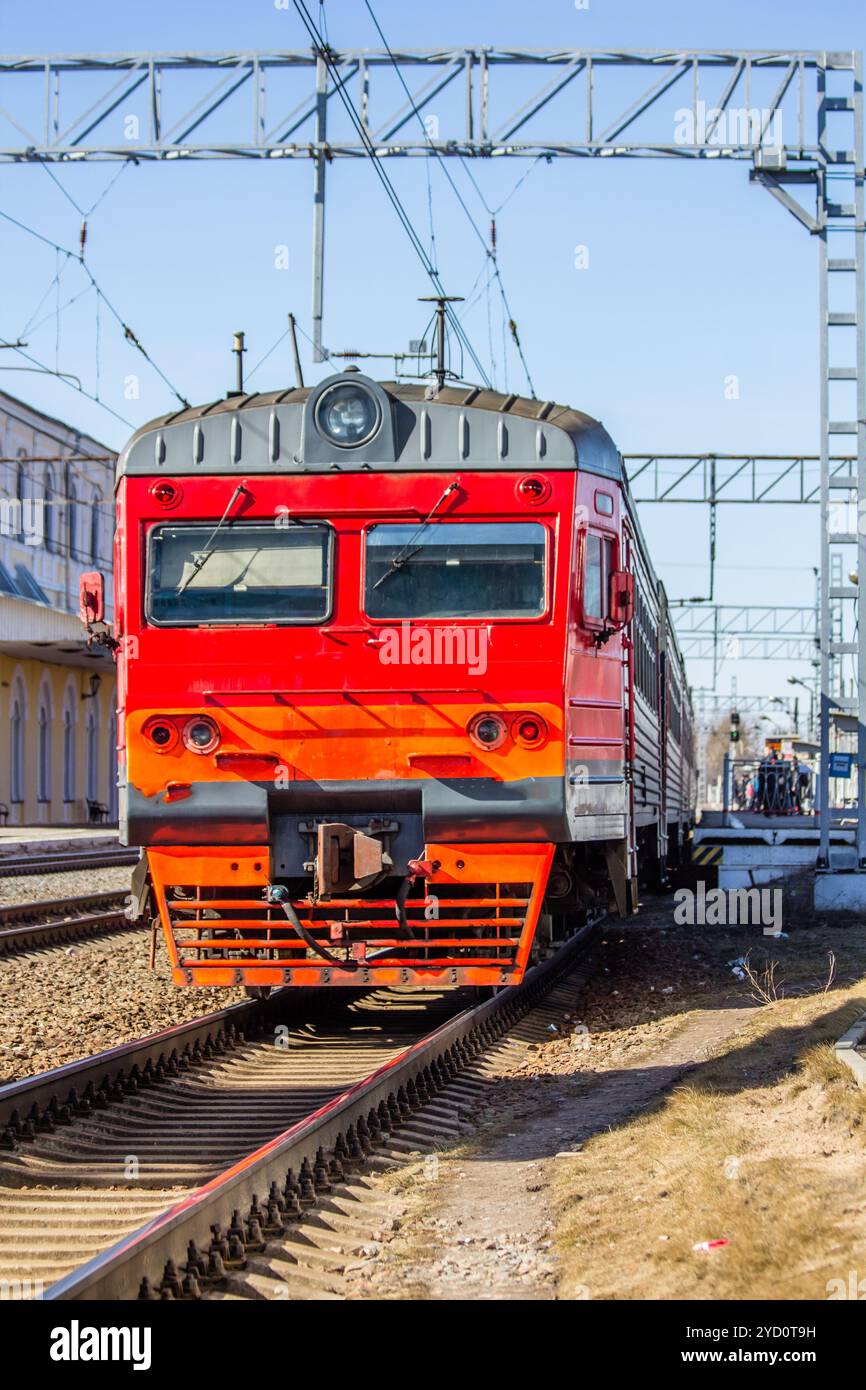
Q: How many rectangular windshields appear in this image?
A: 2